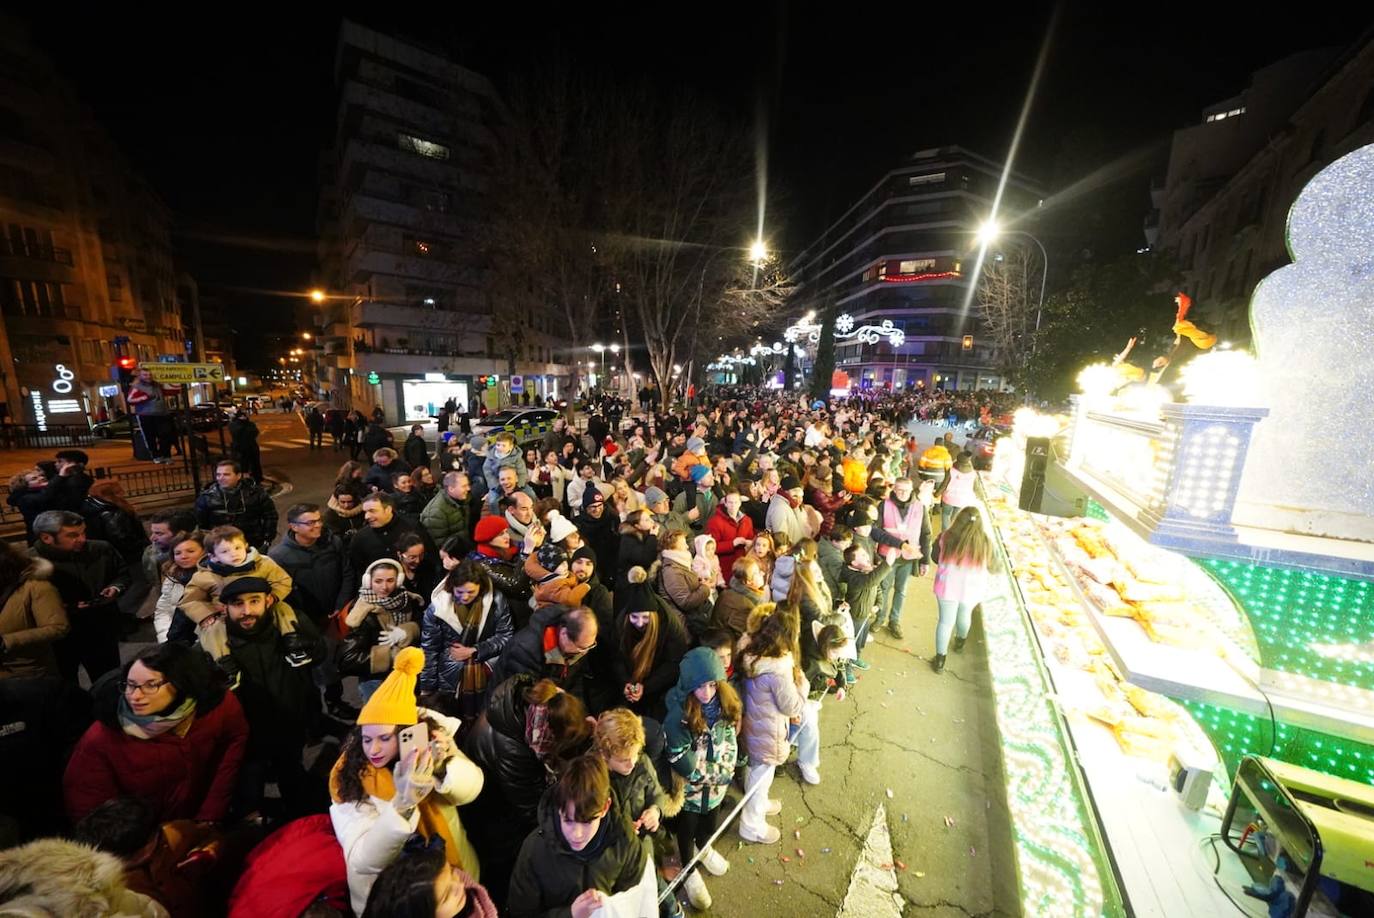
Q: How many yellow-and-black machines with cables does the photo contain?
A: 1